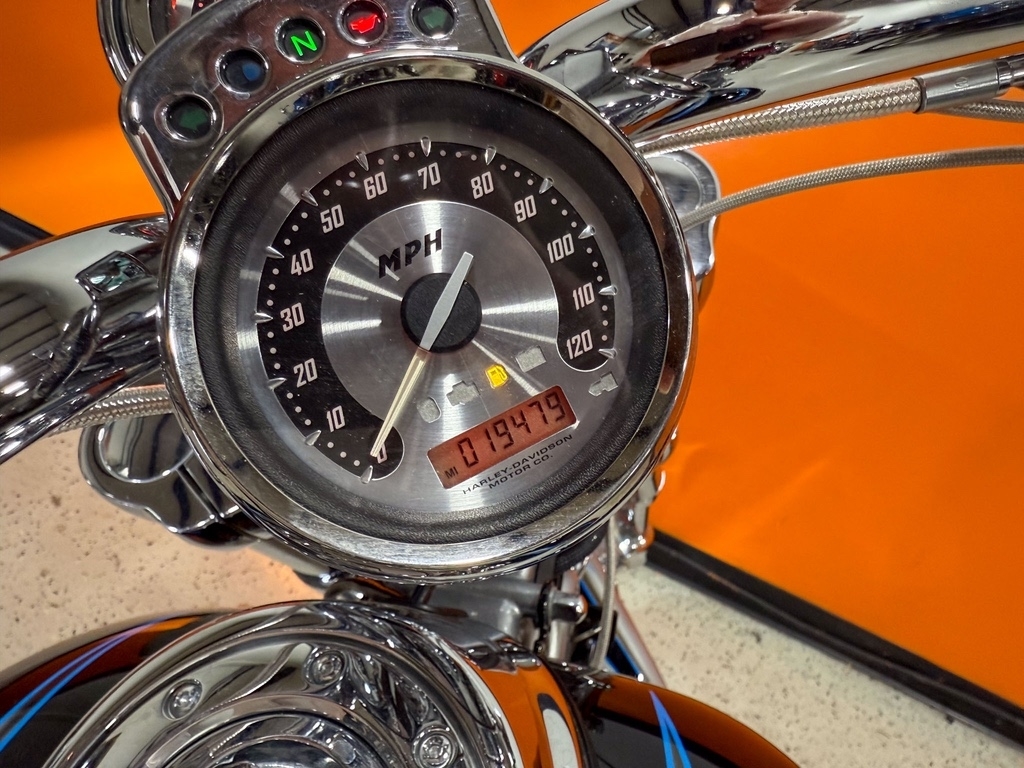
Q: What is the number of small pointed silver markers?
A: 13